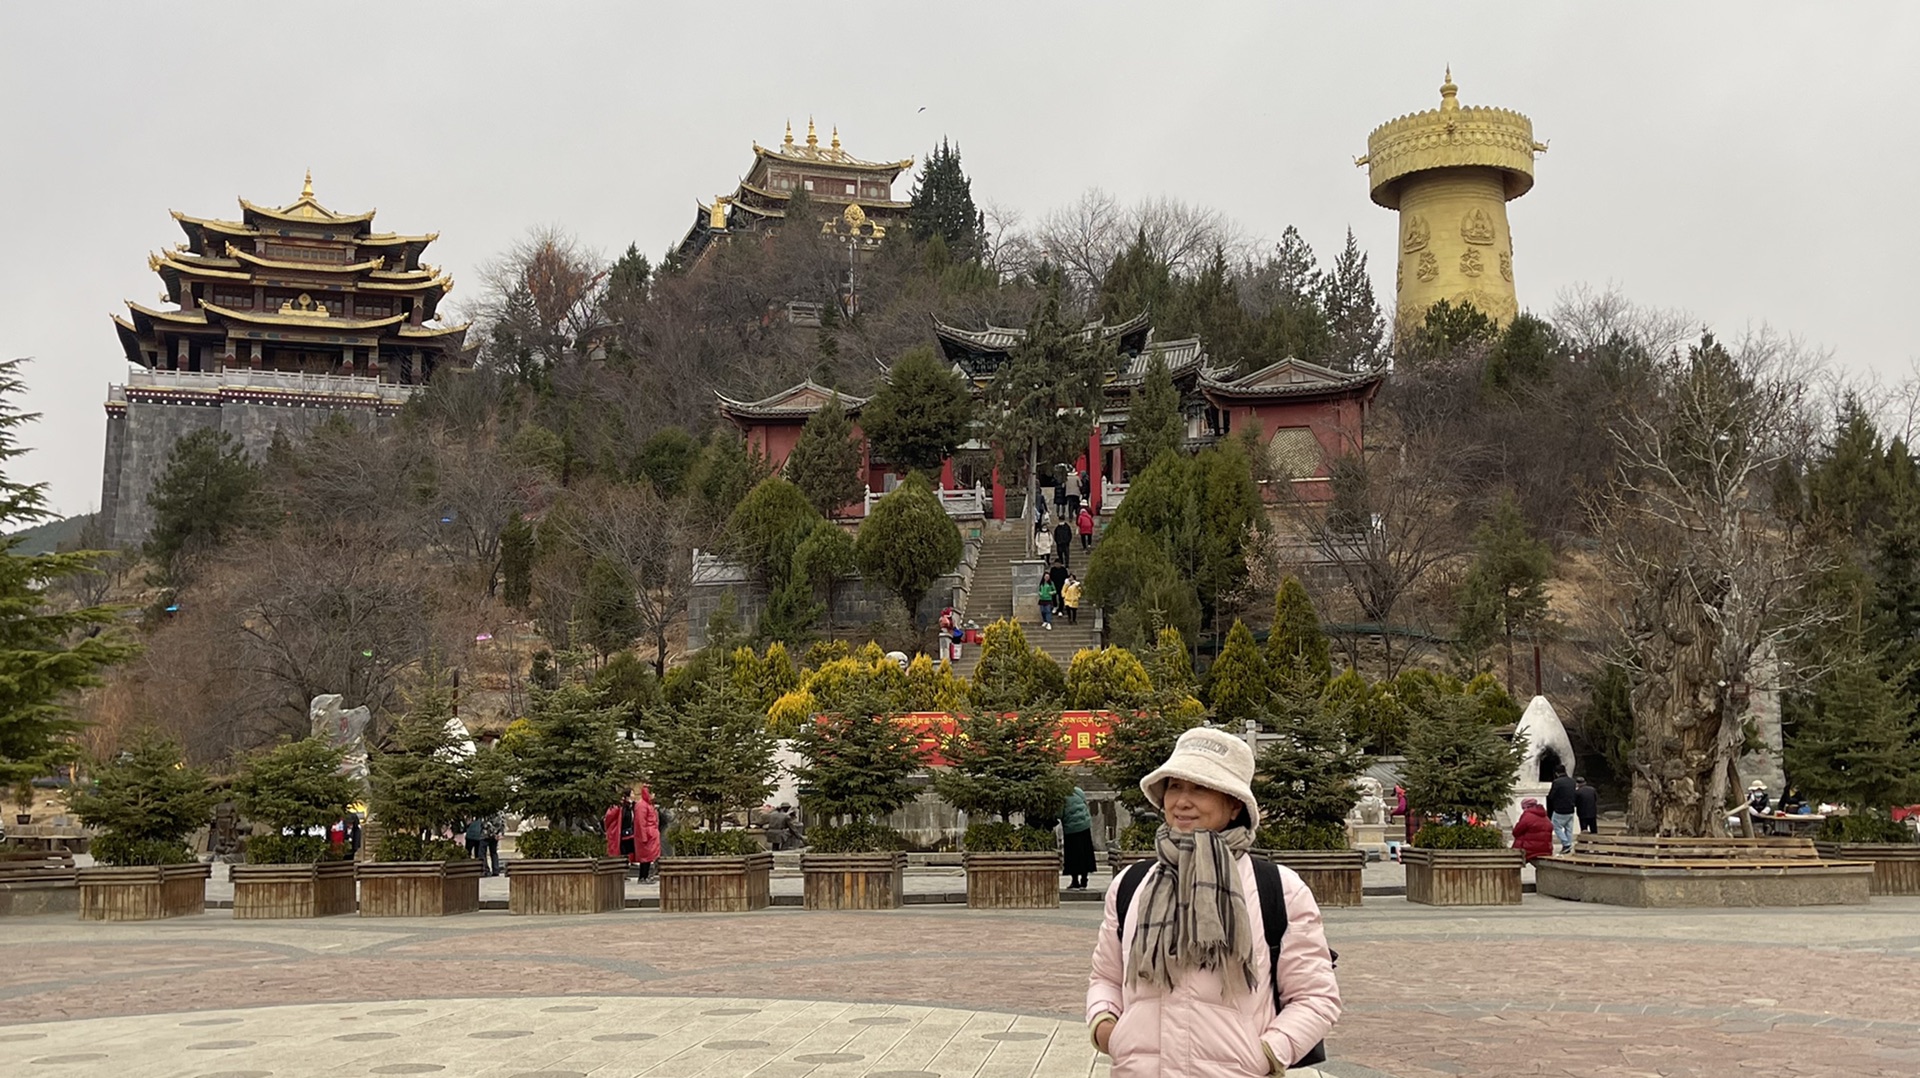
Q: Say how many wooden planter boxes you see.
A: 11